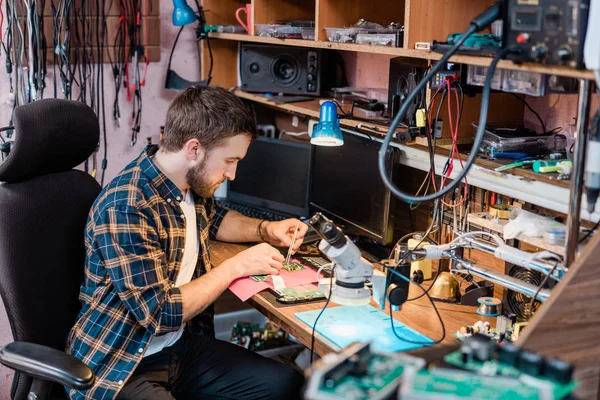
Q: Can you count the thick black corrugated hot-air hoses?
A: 1